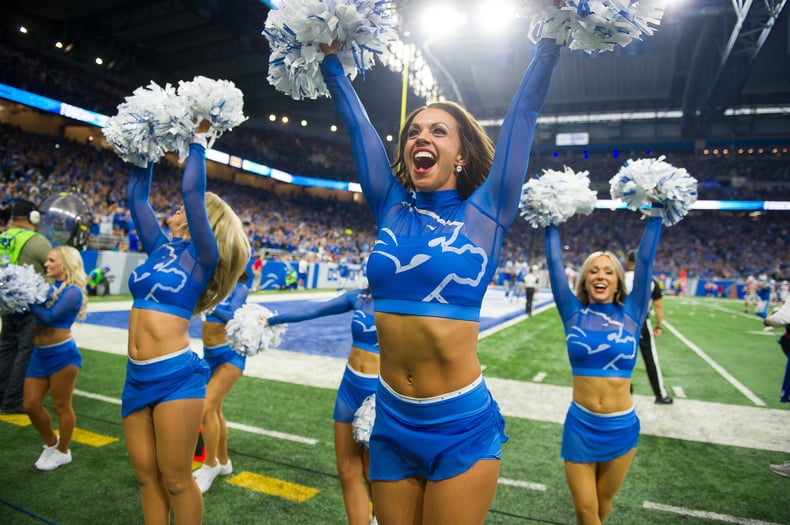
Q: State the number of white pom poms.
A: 9